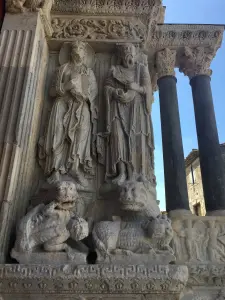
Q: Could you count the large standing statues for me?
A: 2